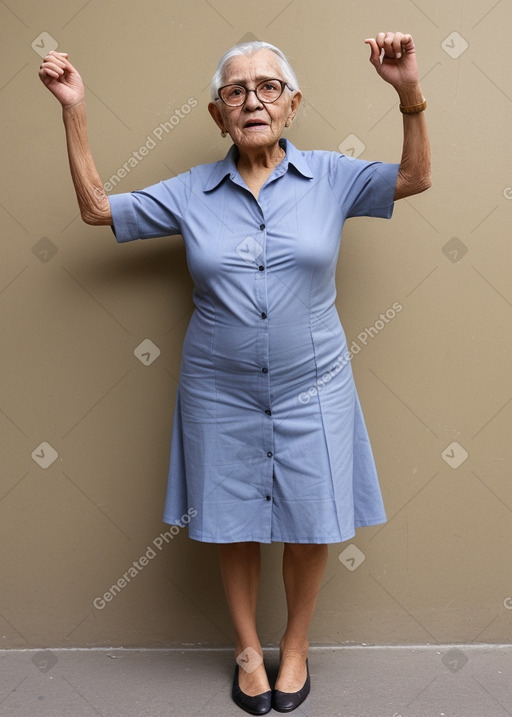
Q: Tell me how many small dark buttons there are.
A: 7